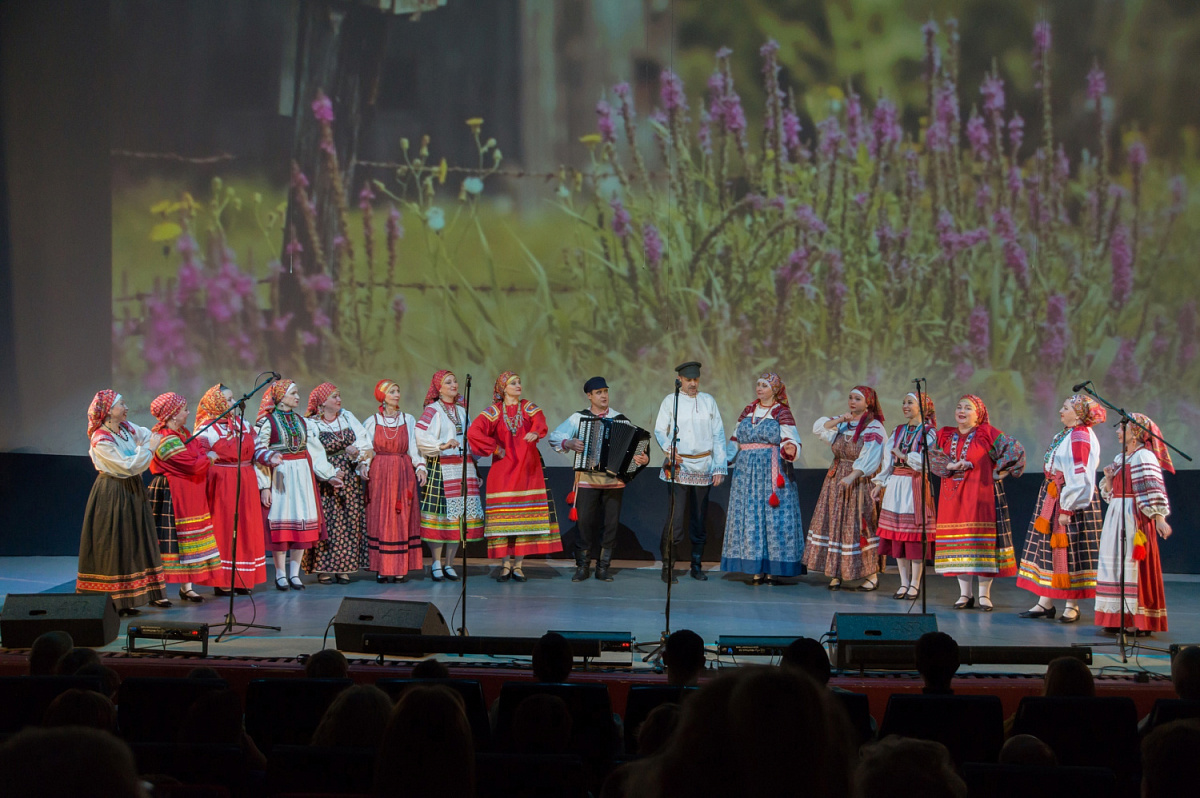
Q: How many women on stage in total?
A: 14